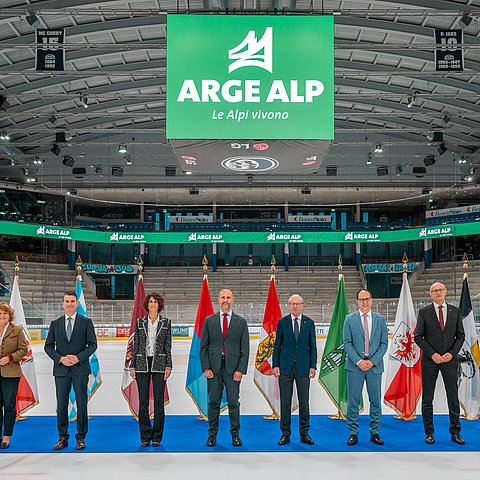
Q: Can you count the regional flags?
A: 8